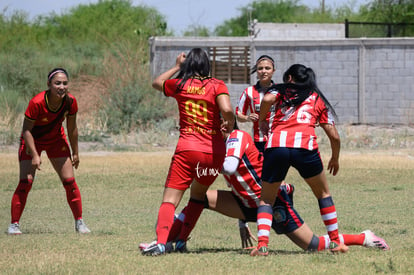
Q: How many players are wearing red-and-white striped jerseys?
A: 3